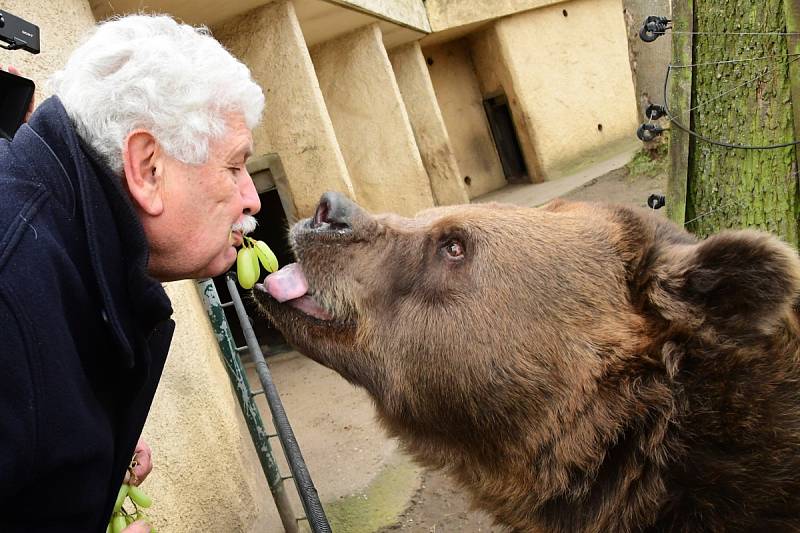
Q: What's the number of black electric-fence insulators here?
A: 5